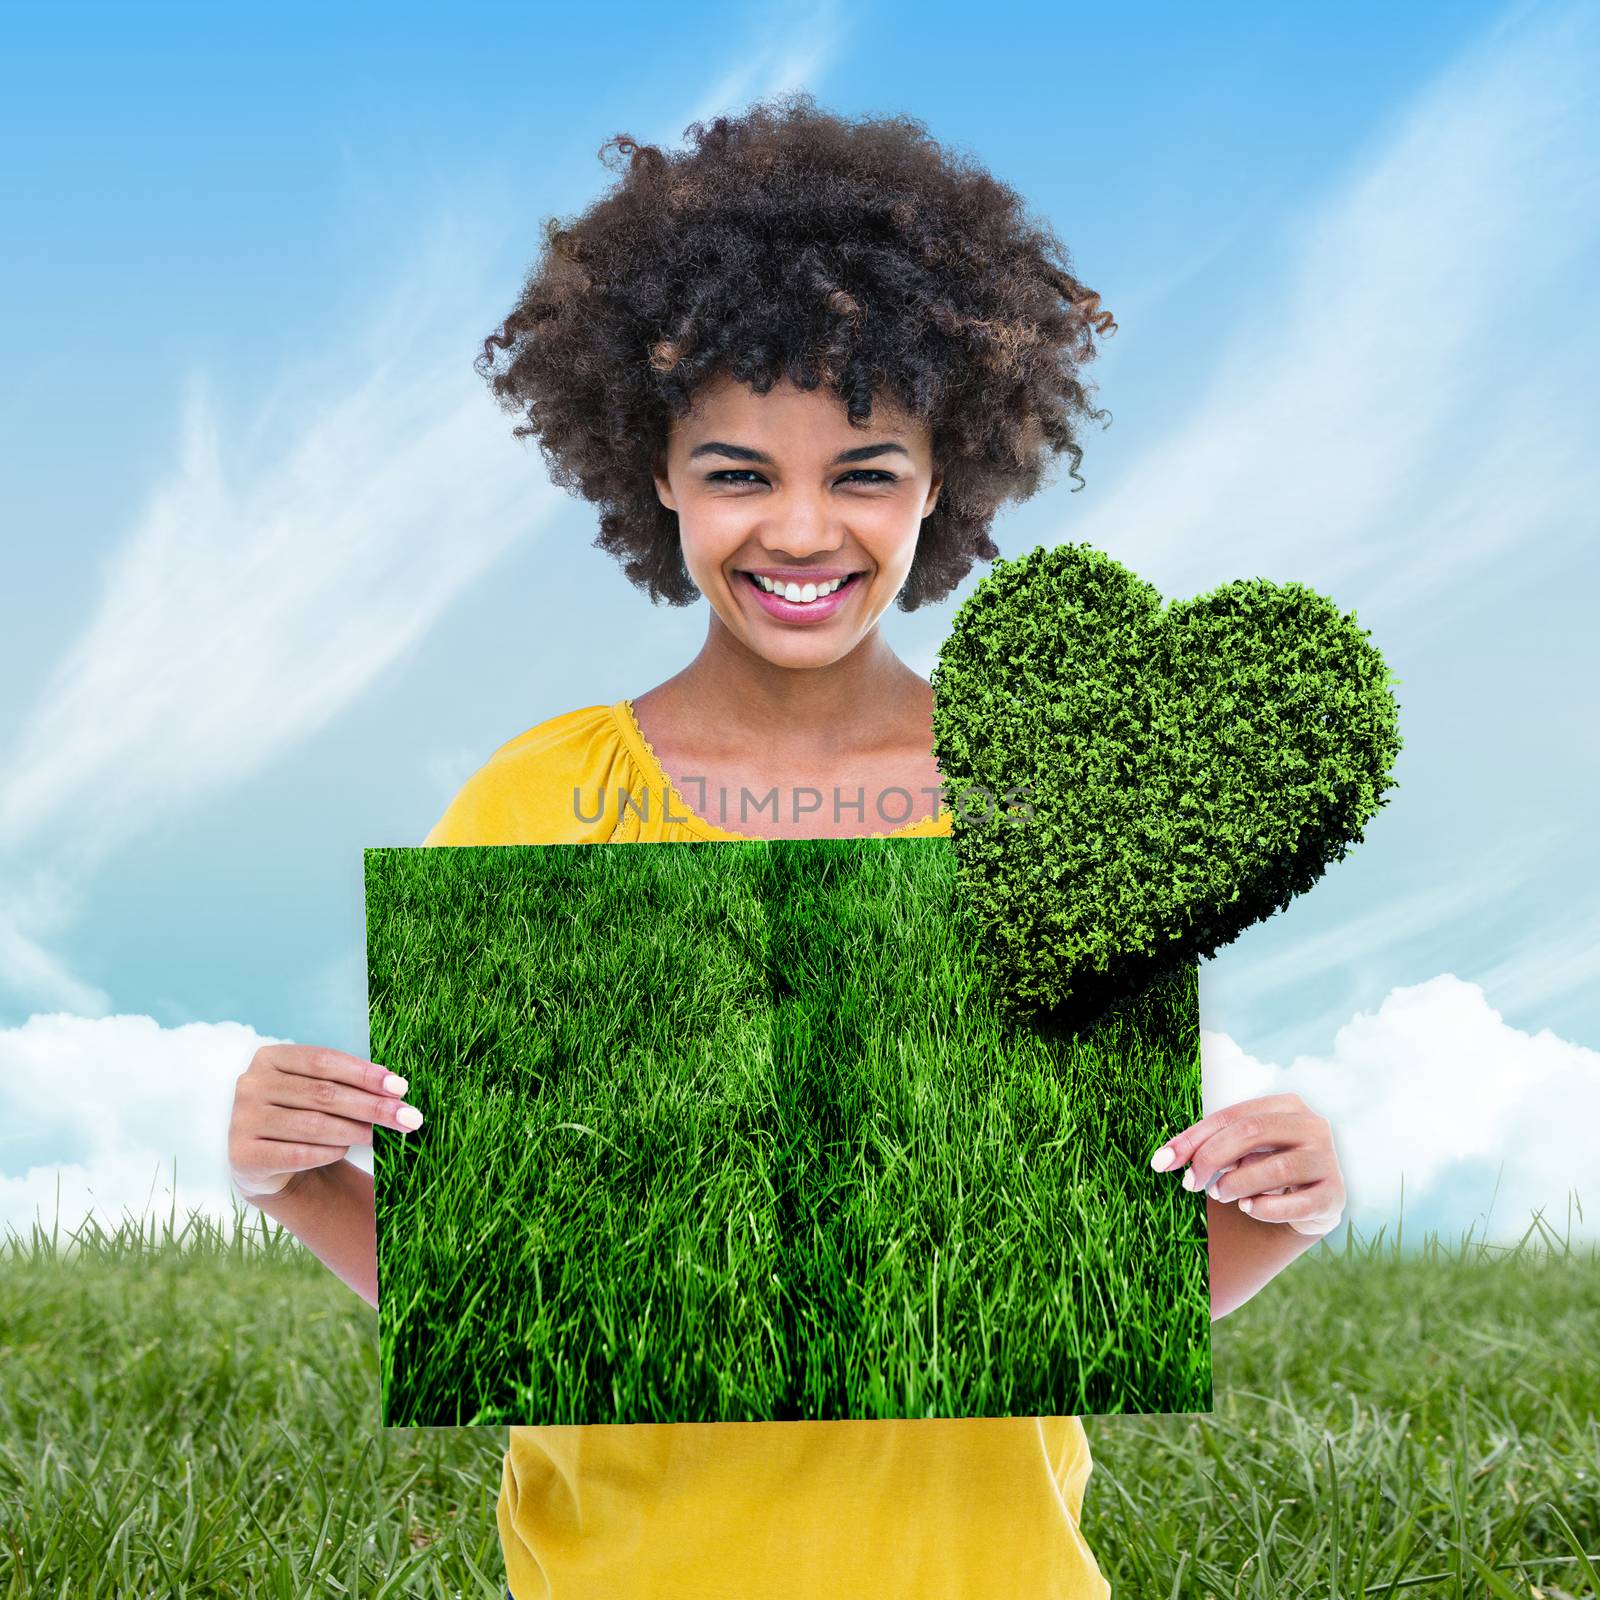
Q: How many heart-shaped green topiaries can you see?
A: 1